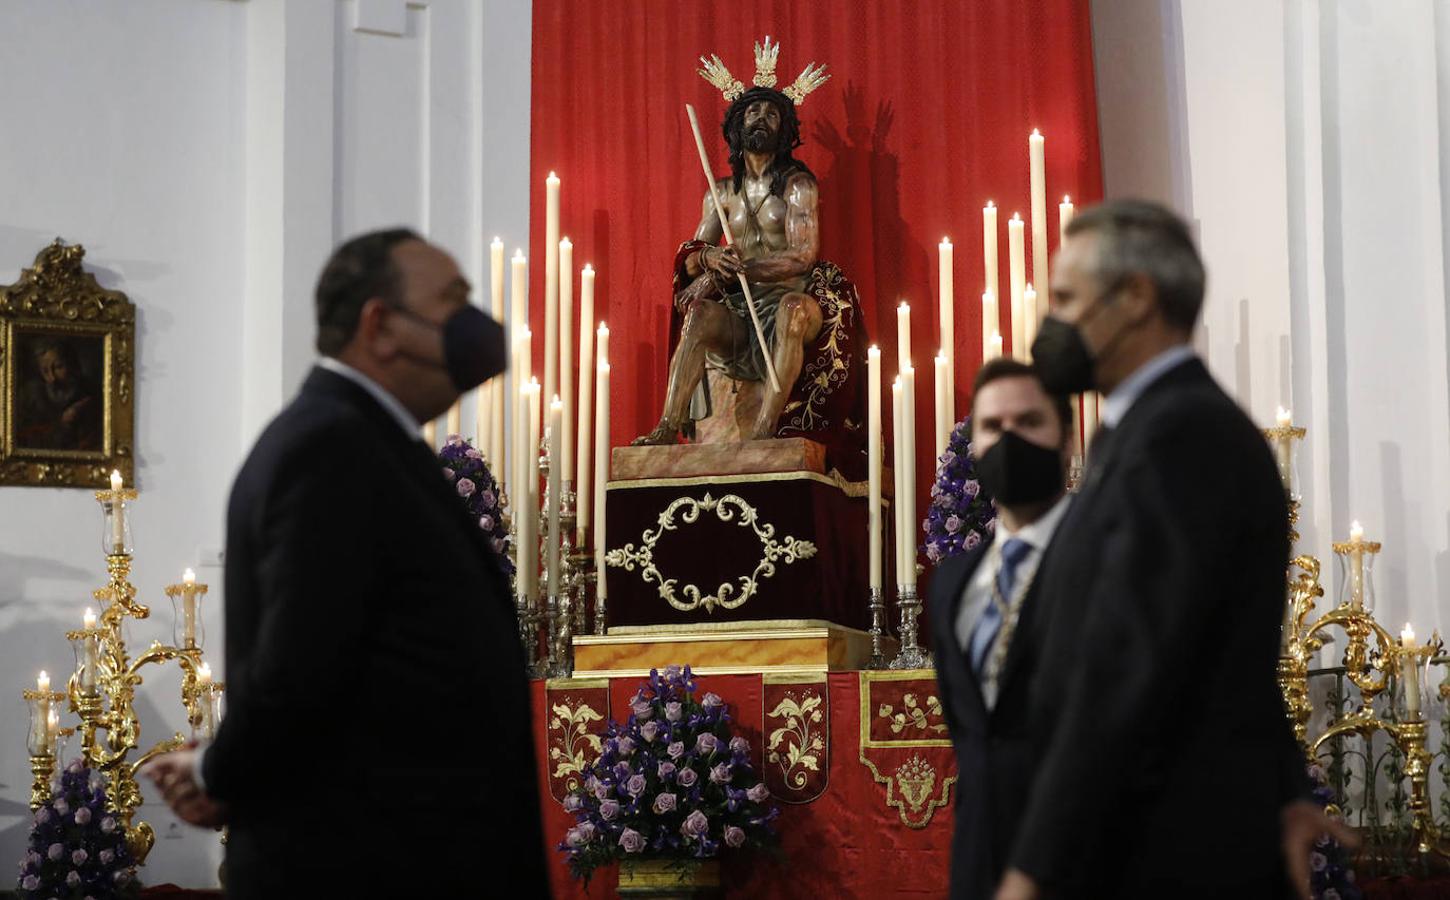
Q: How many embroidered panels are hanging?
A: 3